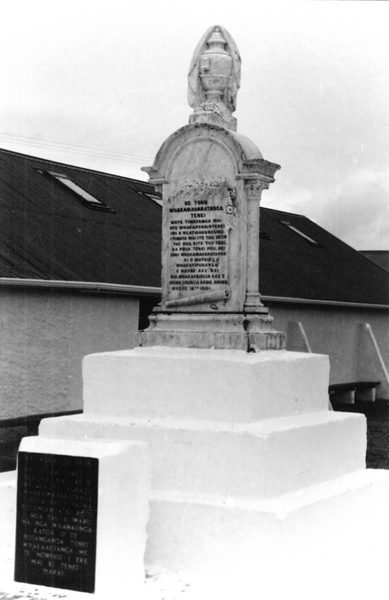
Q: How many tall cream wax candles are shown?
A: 0